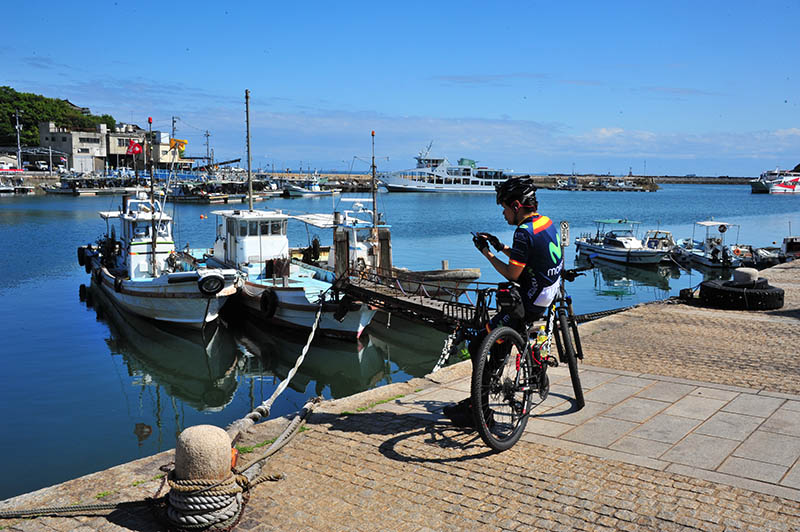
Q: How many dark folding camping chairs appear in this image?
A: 0